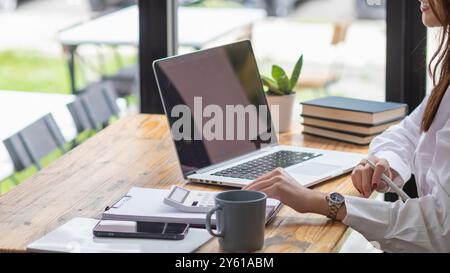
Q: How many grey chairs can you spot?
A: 2